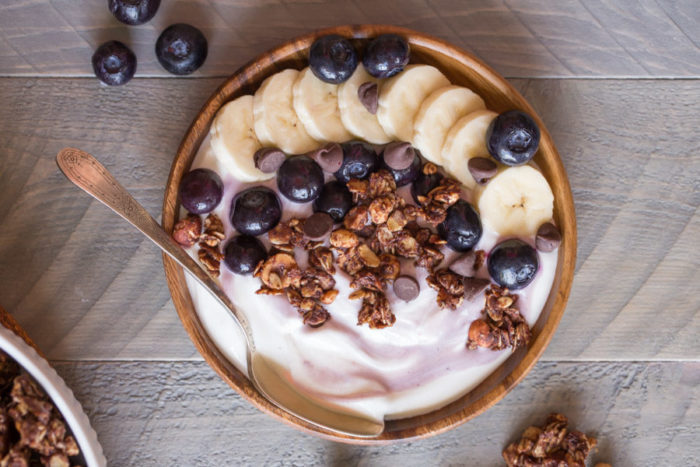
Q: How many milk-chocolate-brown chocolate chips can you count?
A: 10